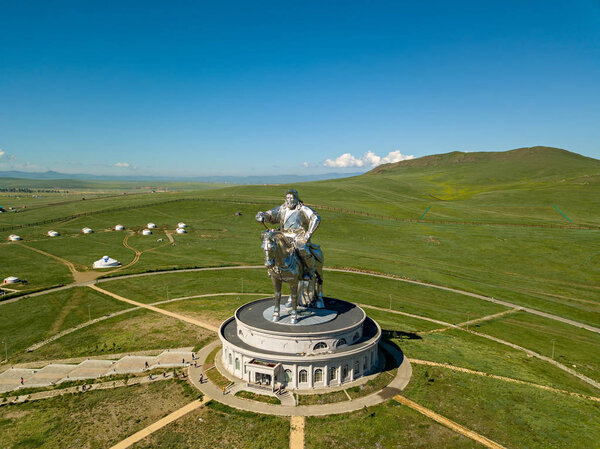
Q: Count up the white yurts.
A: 10